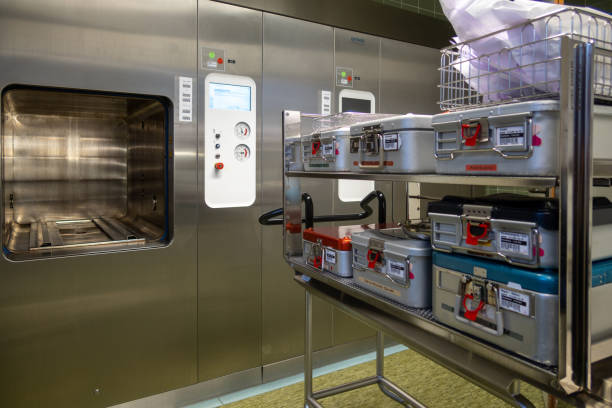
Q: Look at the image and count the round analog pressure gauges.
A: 2